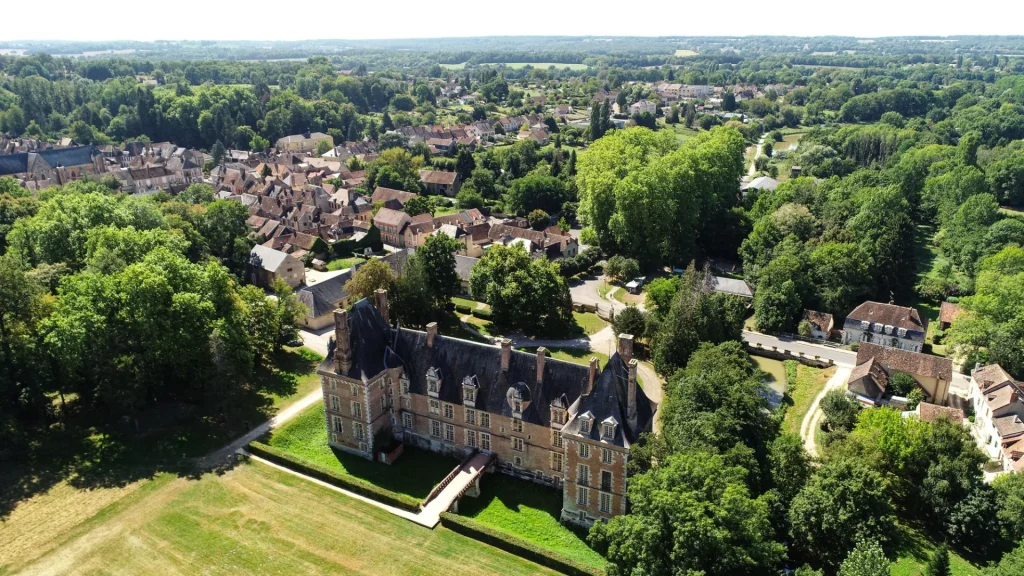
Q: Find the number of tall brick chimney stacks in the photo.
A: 8